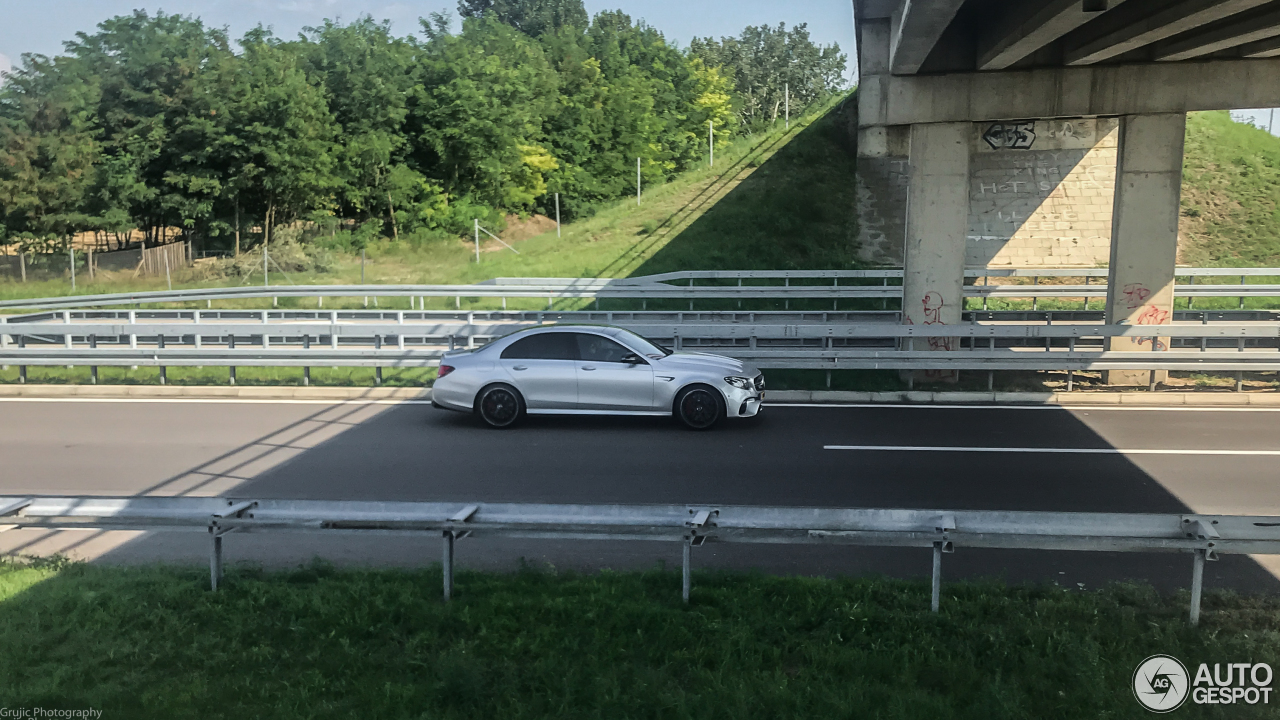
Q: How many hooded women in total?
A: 0